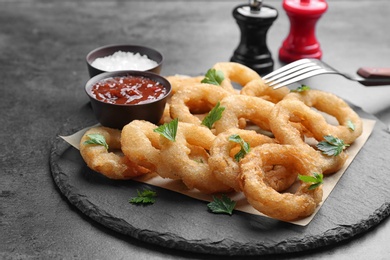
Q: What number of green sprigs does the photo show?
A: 11